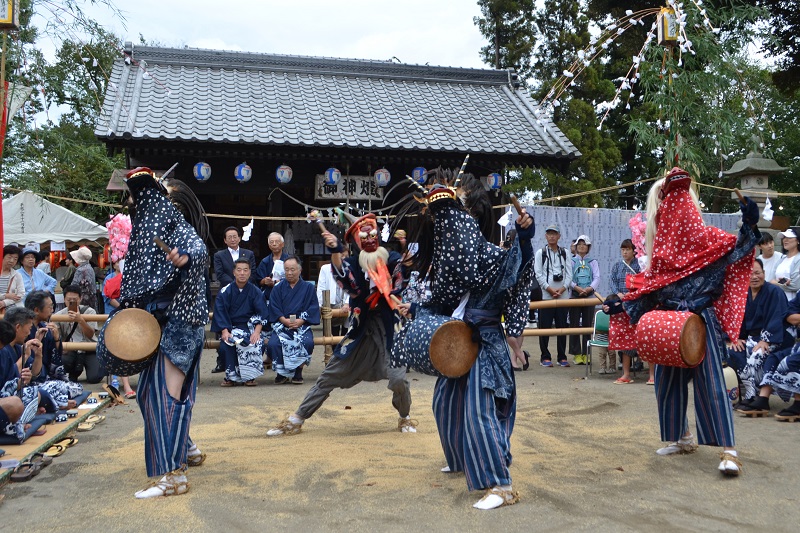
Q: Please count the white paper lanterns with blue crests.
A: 7